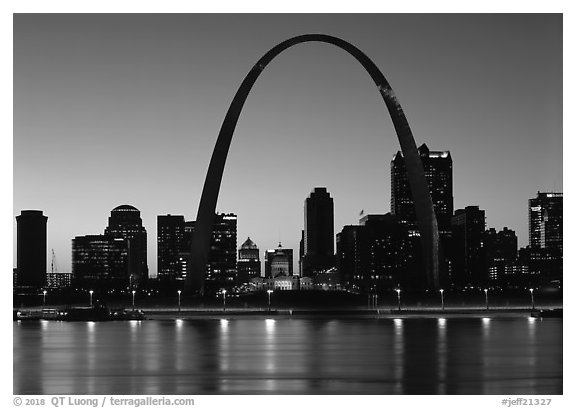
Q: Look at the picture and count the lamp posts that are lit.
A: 10